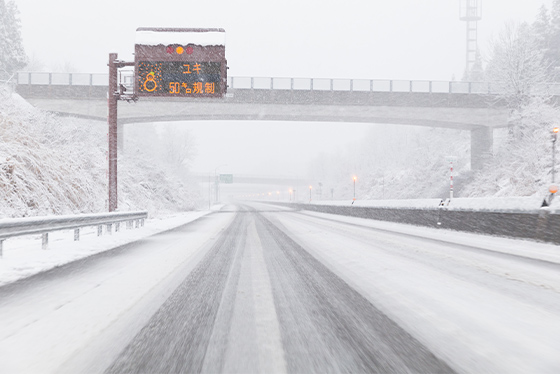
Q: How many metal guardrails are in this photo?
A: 1